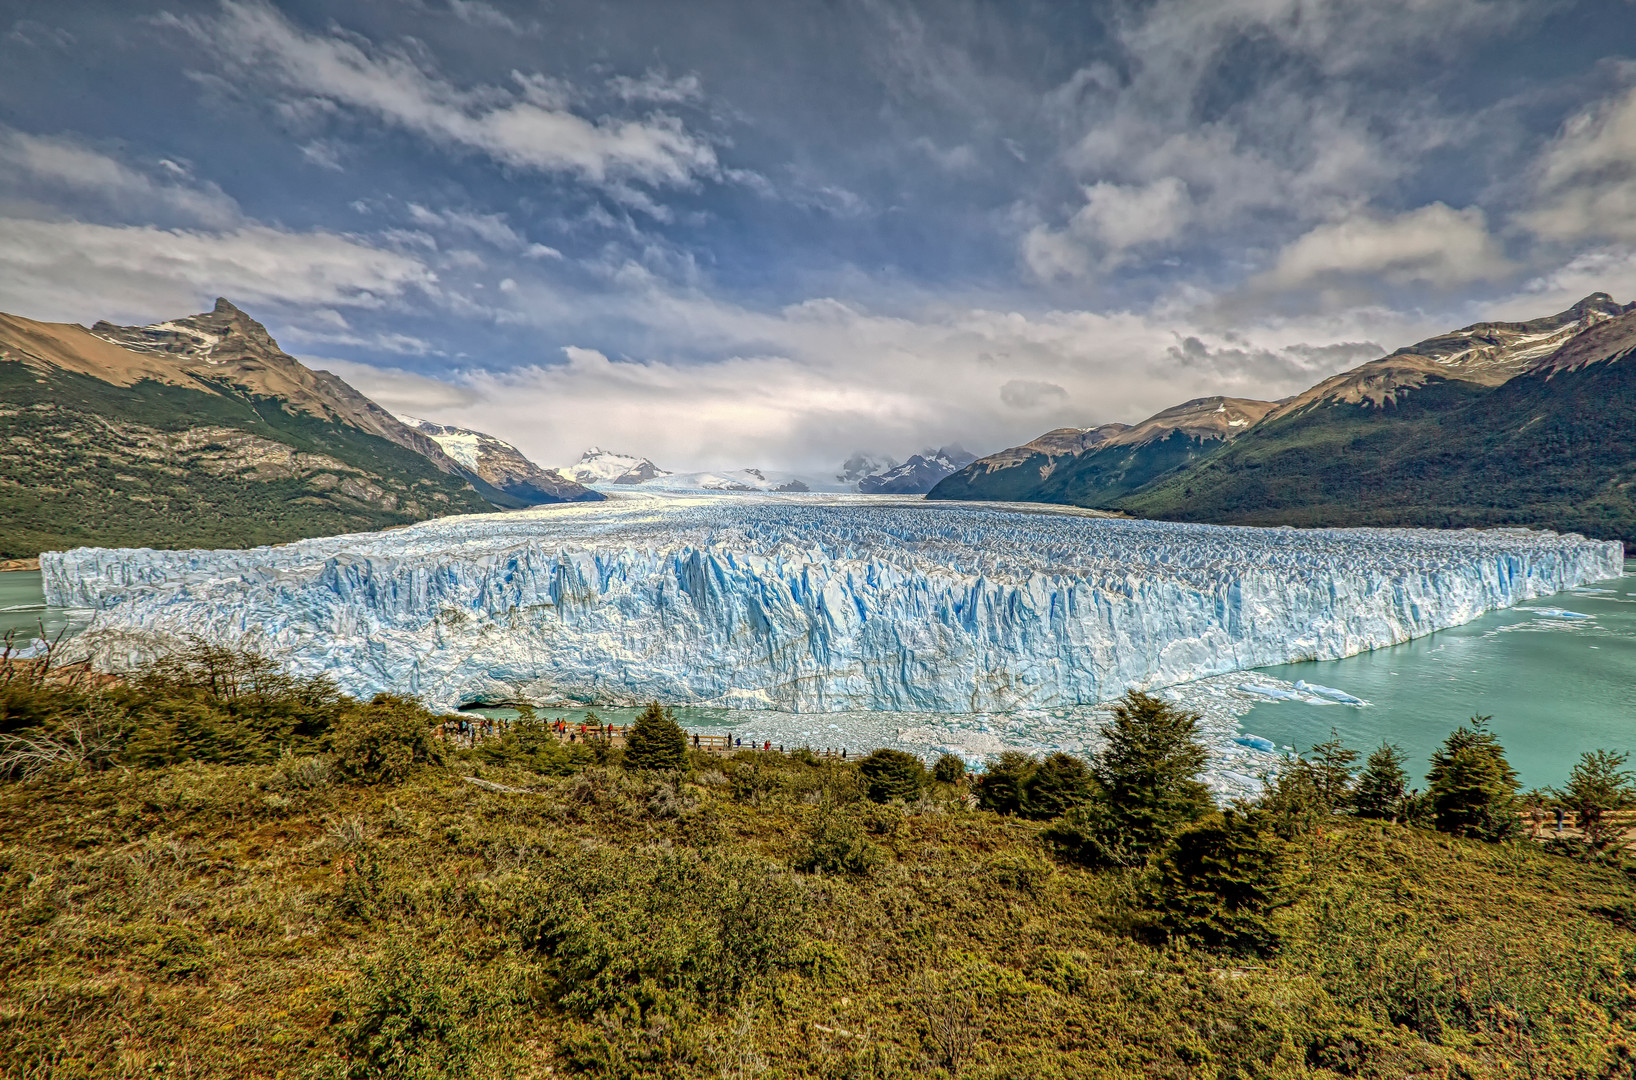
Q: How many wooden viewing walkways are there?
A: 1